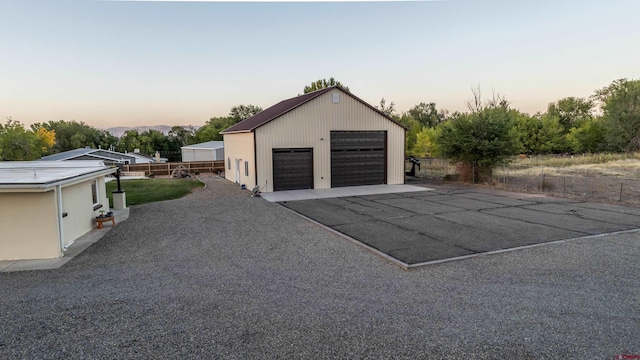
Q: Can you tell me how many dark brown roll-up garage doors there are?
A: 2